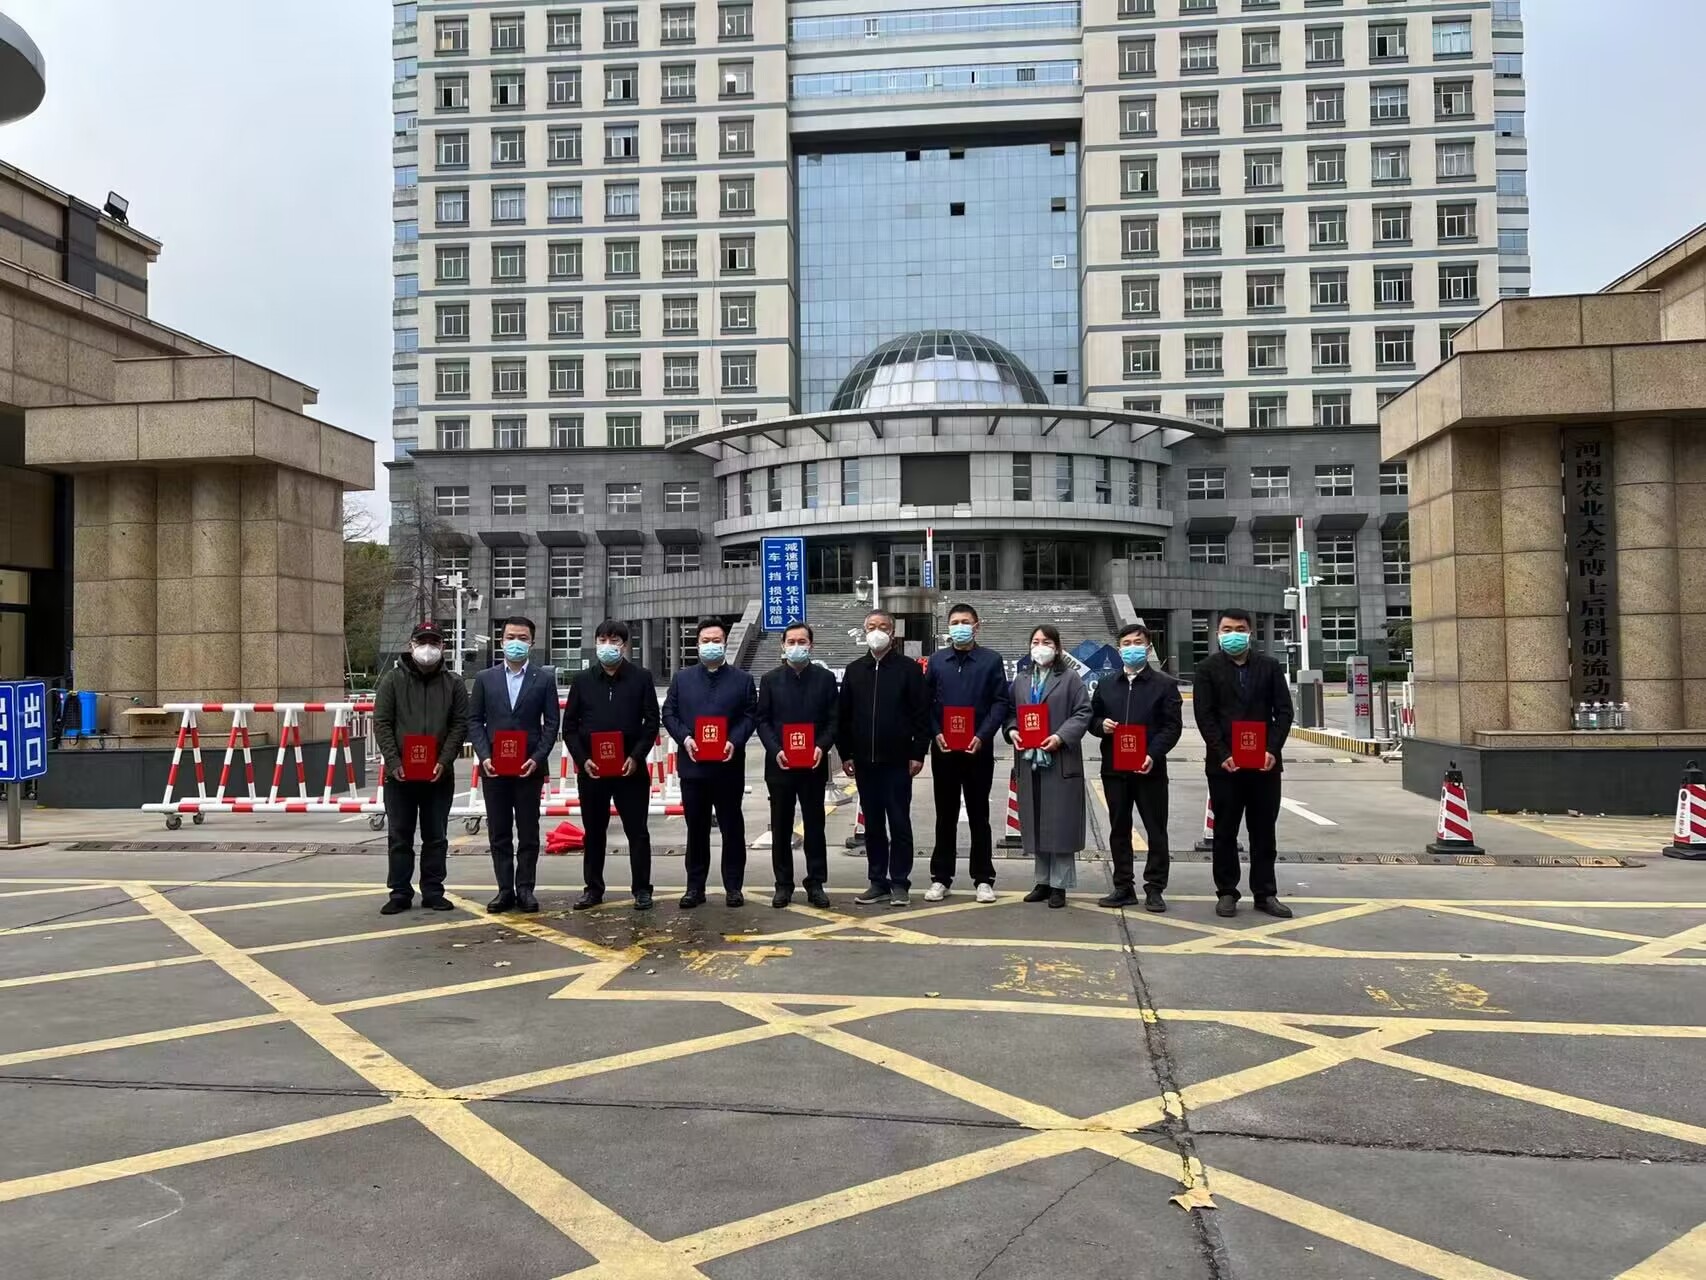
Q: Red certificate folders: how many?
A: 9